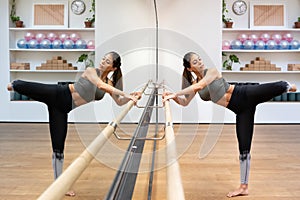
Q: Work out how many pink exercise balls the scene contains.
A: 12